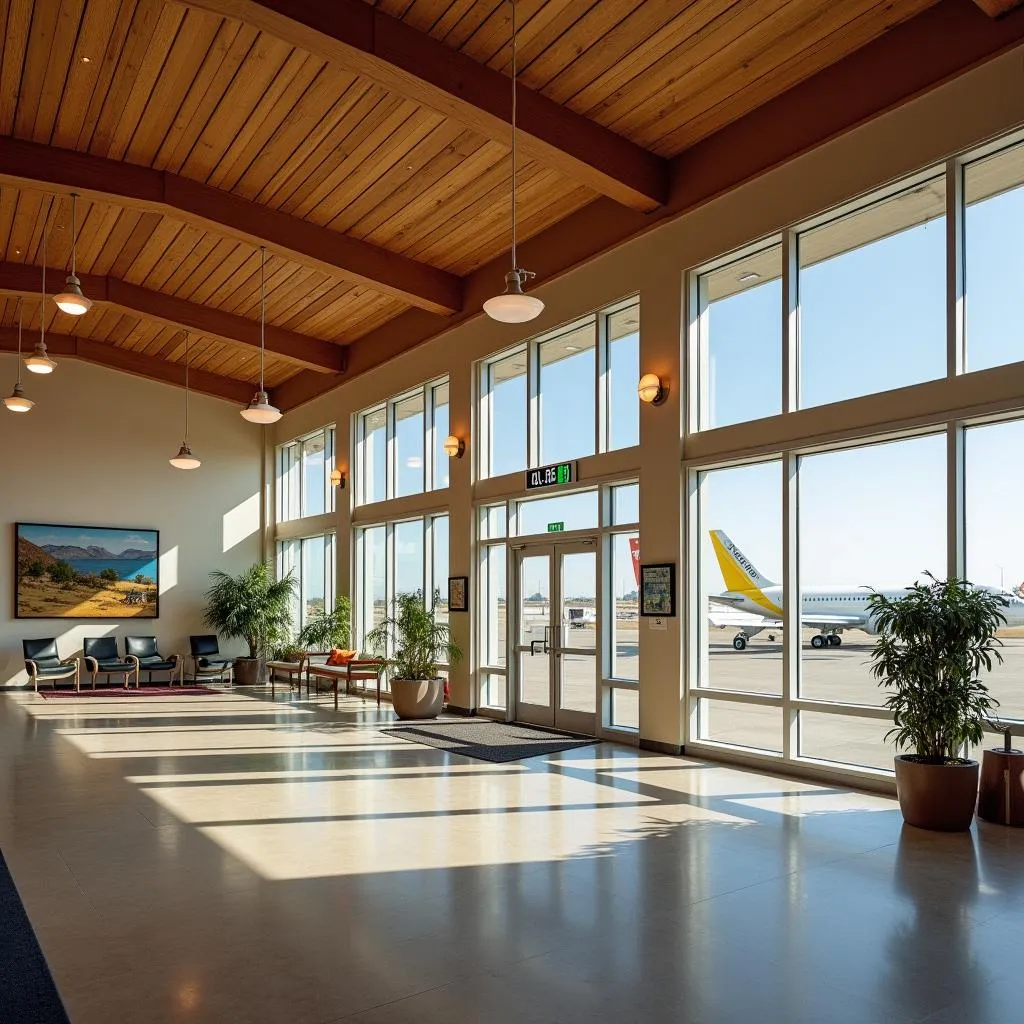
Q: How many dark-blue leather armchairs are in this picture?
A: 4